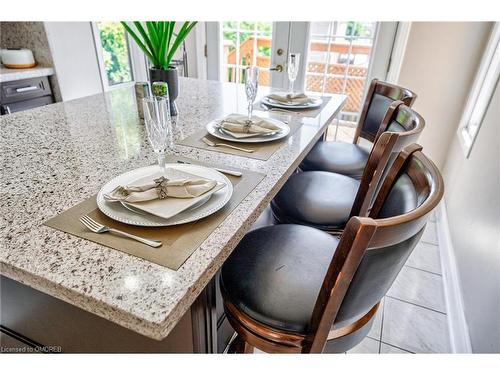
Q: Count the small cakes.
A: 0